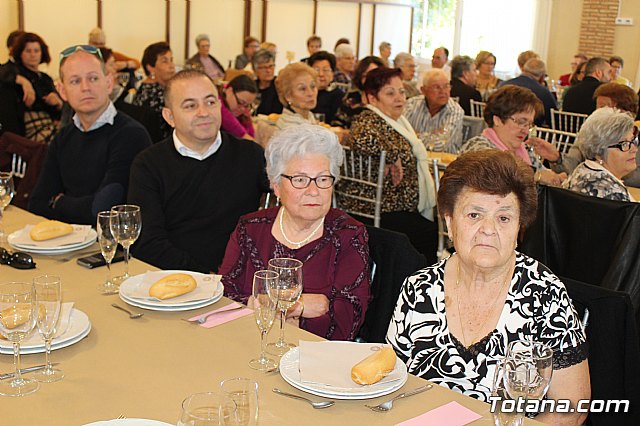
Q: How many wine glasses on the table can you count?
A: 11